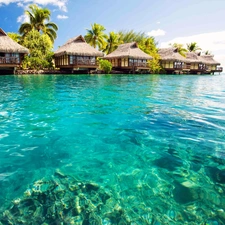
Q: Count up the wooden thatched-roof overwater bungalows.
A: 6